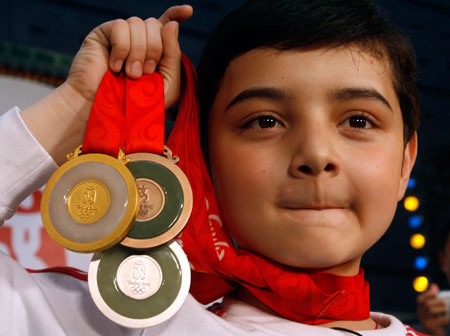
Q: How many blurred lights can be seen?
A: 6